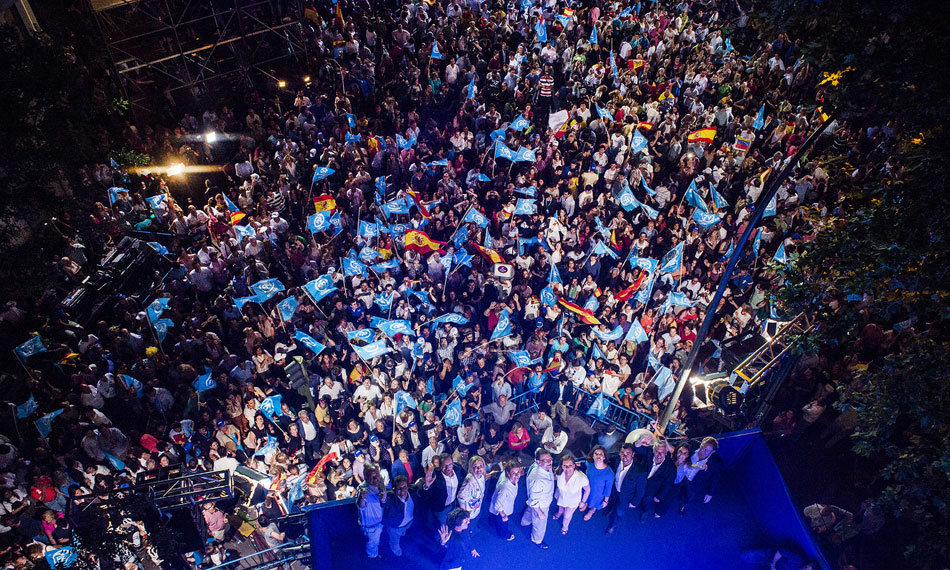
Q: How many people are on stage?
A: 13